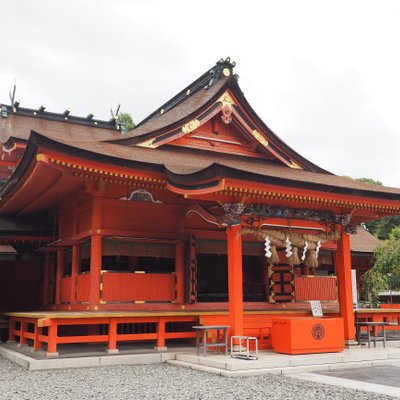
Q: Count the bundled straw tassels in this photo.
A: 3